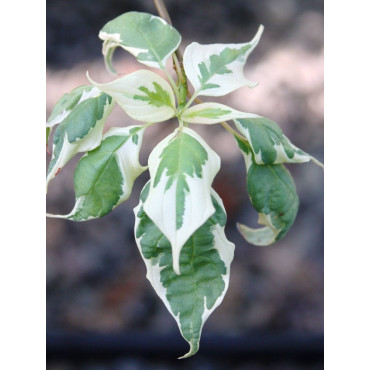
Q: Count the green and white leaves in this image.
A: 11